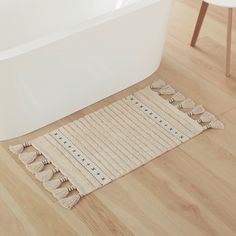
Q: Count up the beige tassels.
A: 14